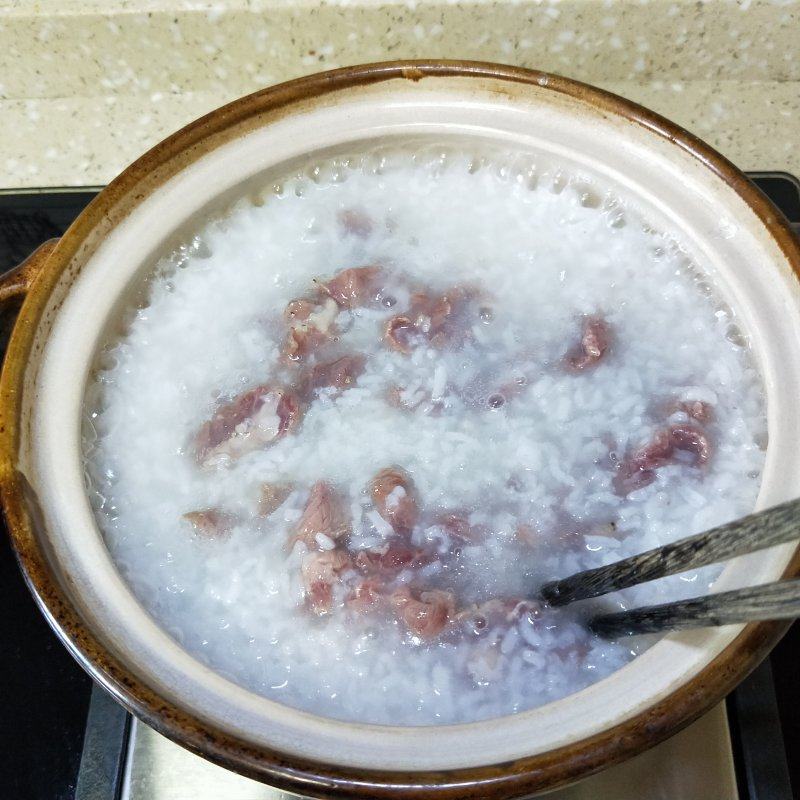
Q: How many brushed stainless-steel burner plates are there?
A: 1